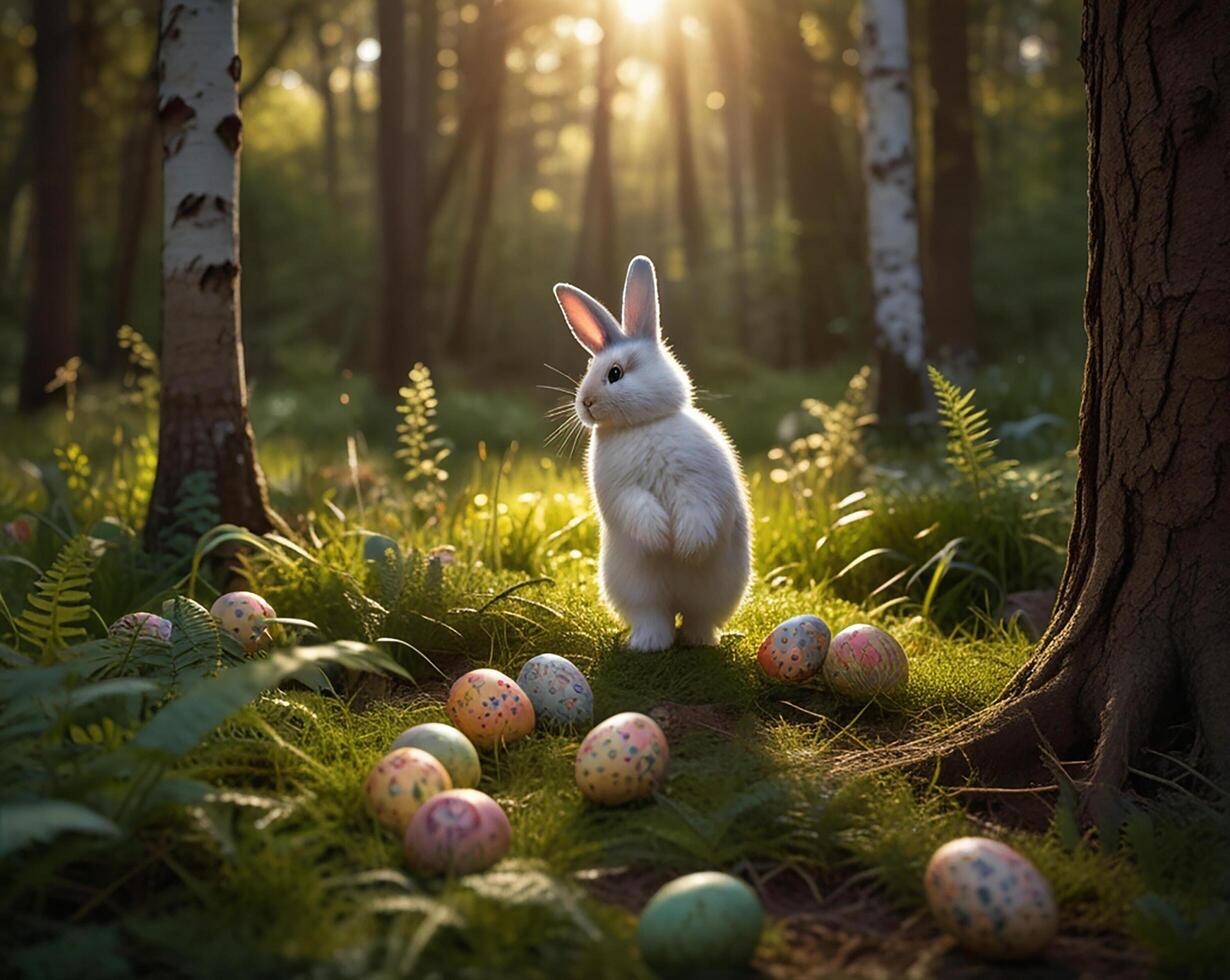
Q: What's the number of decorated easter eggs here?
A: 12